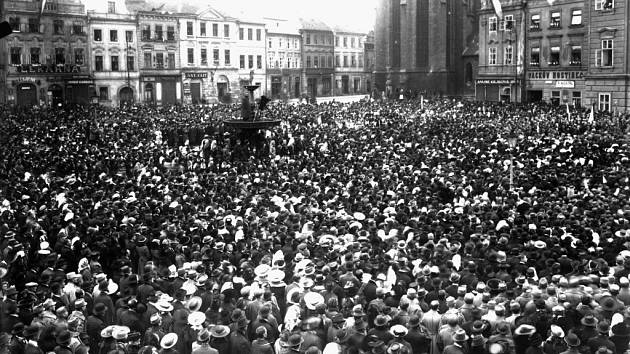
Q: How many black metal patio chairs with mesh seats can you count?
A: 0